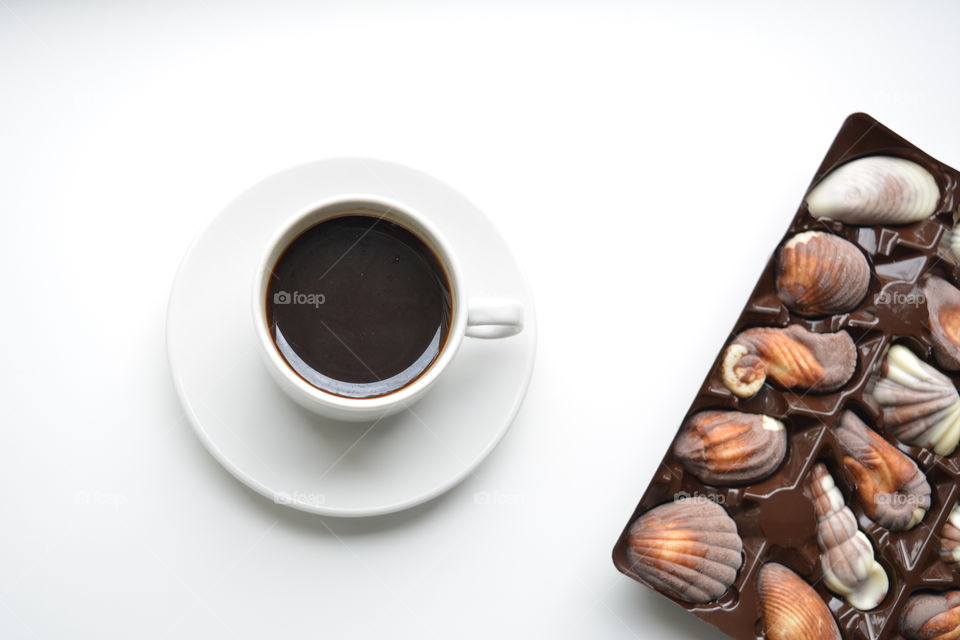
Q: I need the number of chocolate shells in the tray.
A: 13